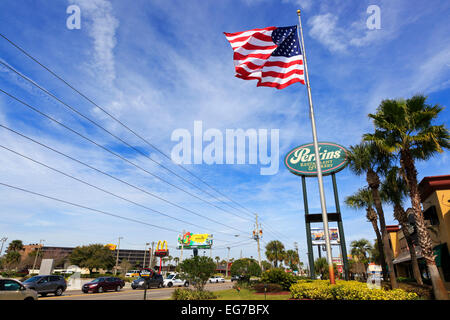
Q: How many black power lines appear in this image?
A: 6